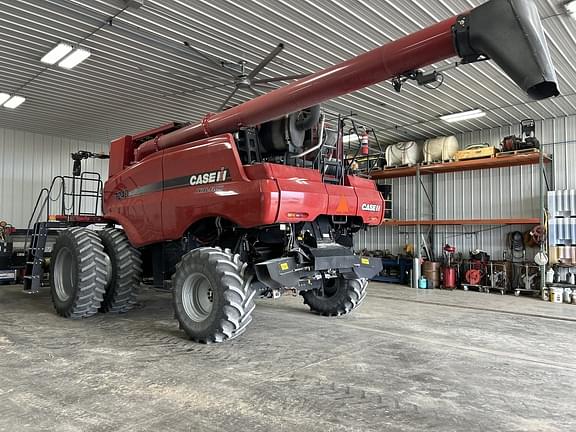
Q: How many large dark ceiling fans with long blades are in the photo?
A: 1